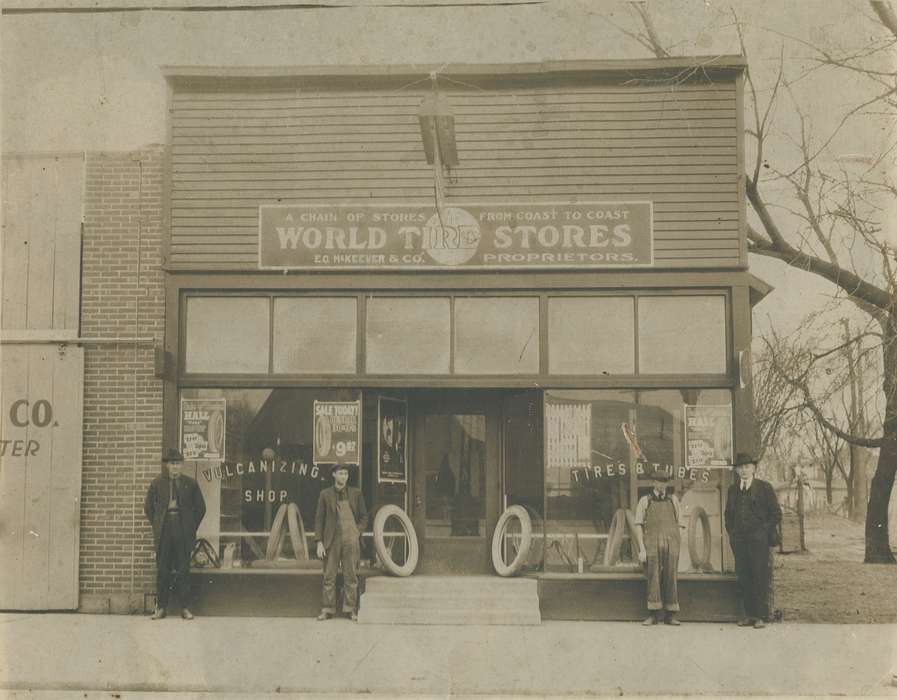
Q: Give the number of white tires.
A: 2